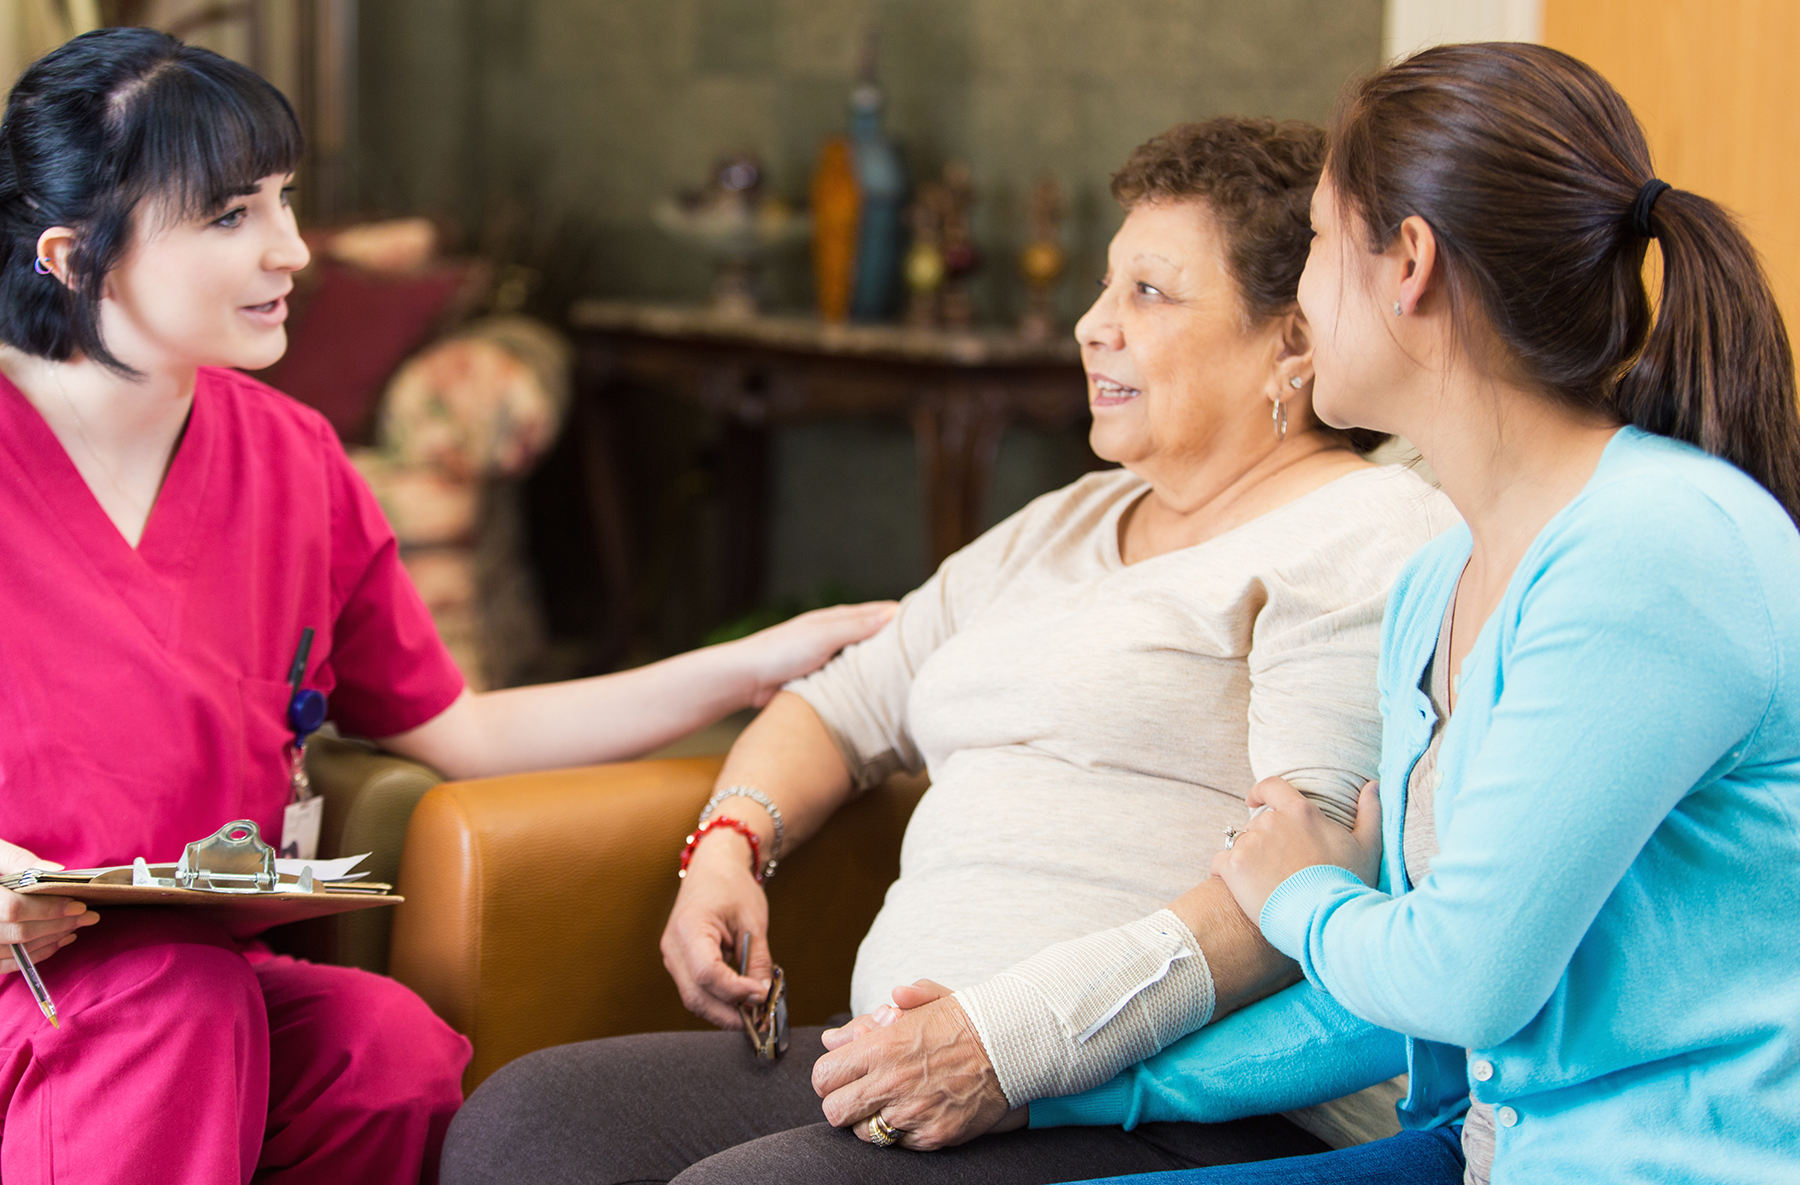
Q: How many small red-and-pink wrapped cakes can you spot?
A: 0